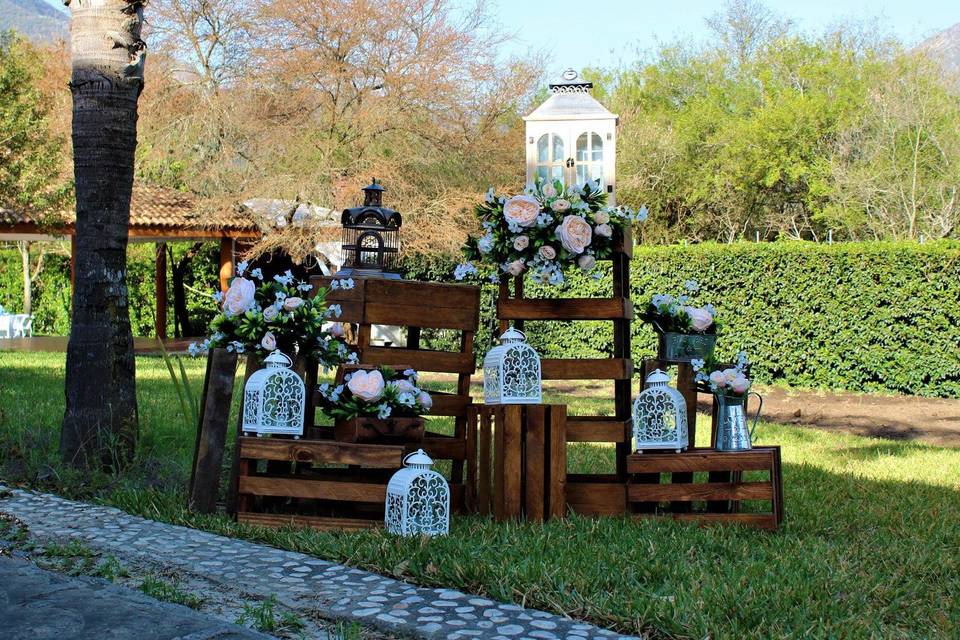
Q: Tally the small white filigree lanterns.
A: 4